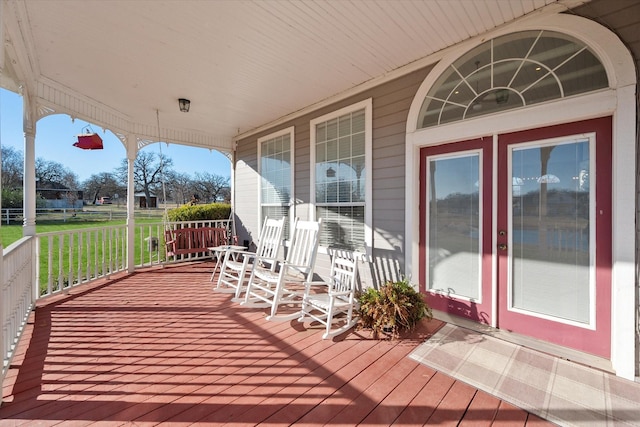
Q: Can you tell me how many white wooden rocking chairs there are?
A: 3